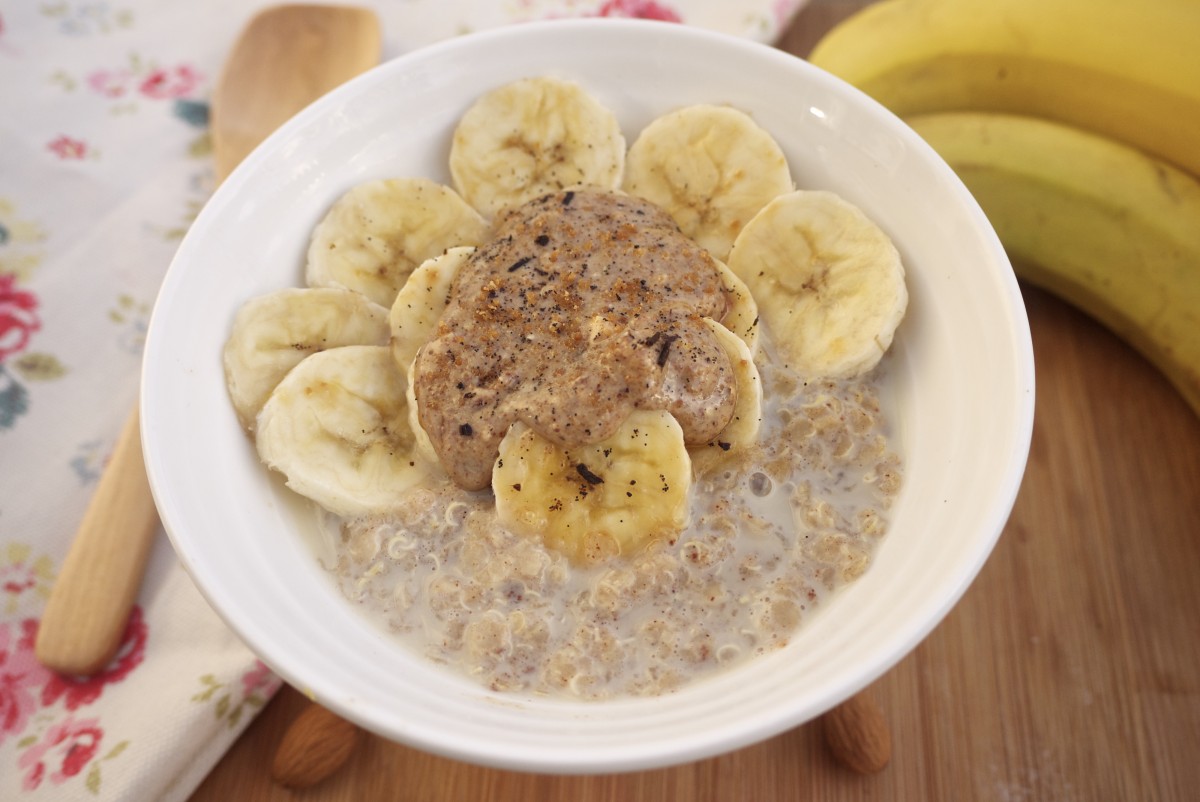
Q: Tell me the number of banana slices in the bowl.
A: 11